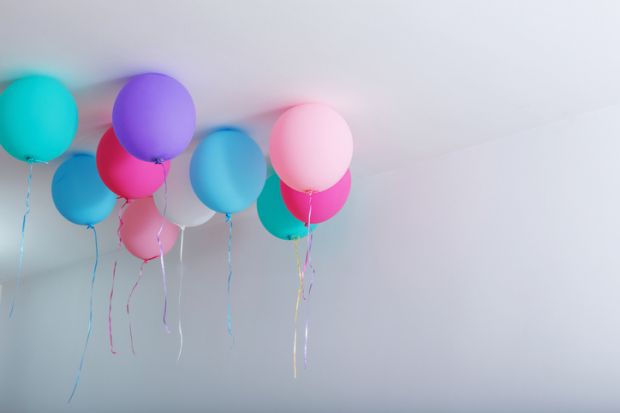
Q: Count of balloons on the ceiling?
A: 10